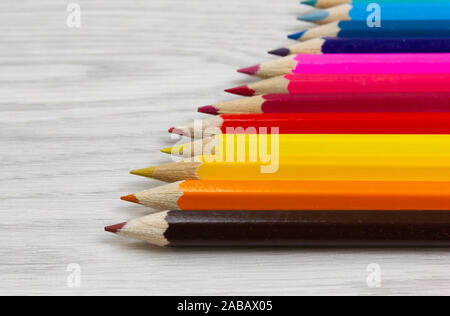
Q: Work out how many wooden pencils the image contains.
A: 12